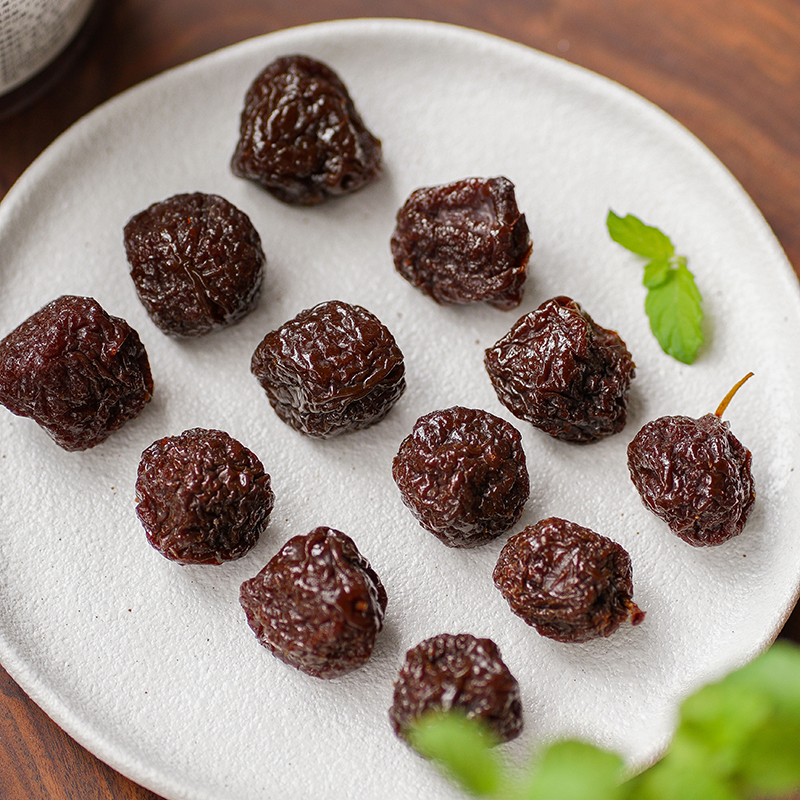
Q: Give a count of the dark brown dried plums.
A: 12